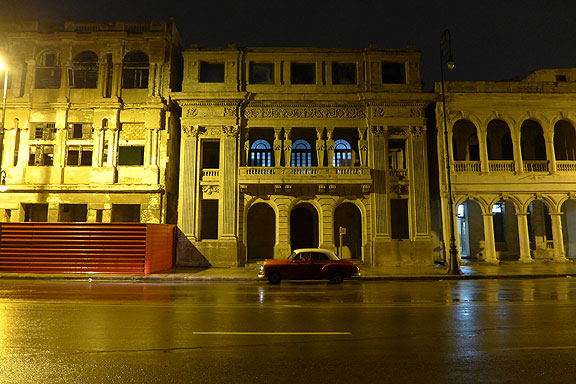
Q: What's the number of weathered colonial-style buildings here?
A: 3